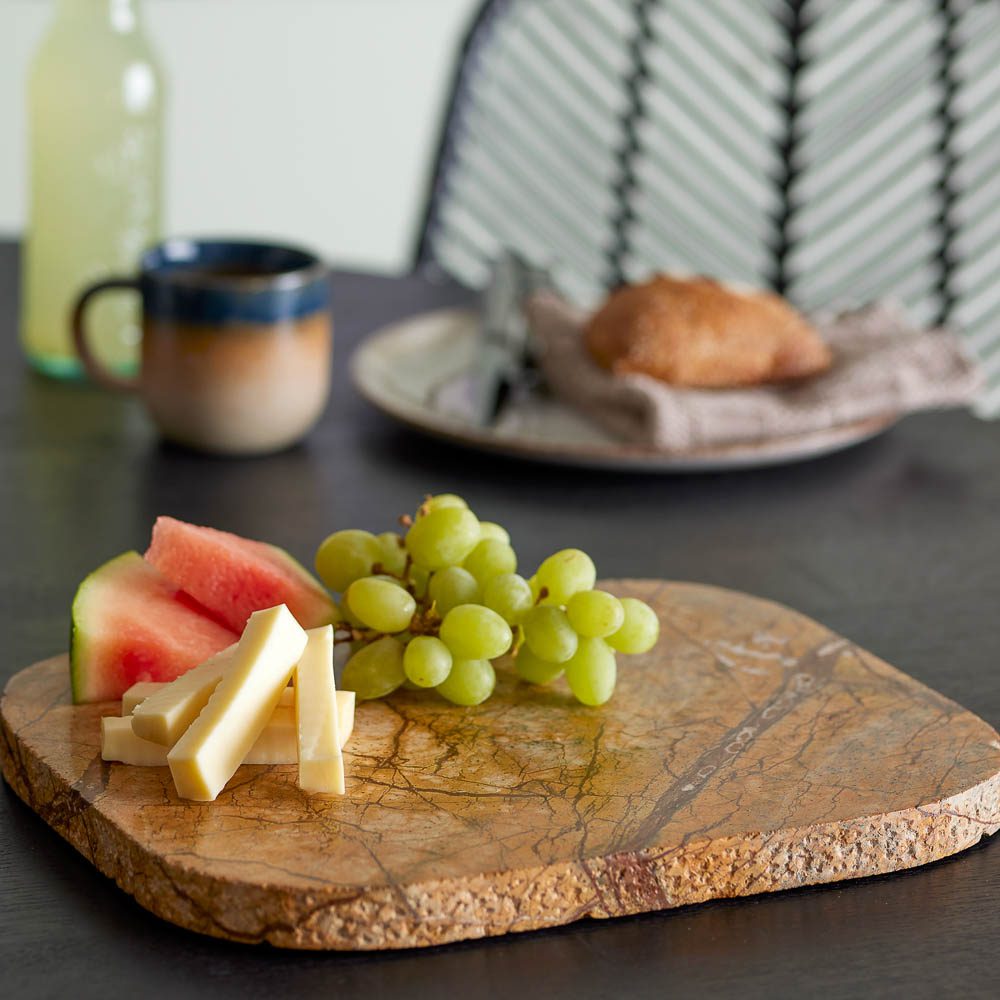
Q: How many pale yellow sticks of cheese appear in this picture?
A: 5